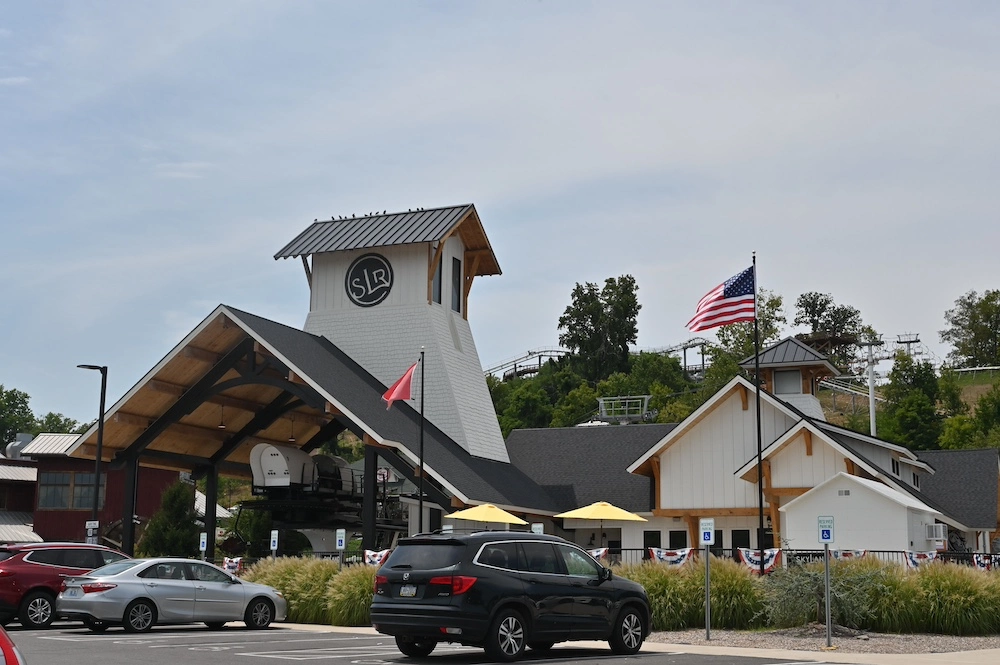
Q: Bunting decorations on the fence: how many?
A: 8